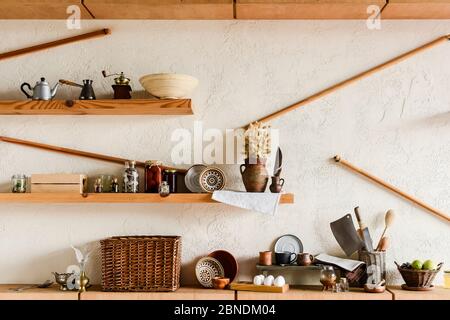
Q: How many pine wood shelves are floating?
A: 2